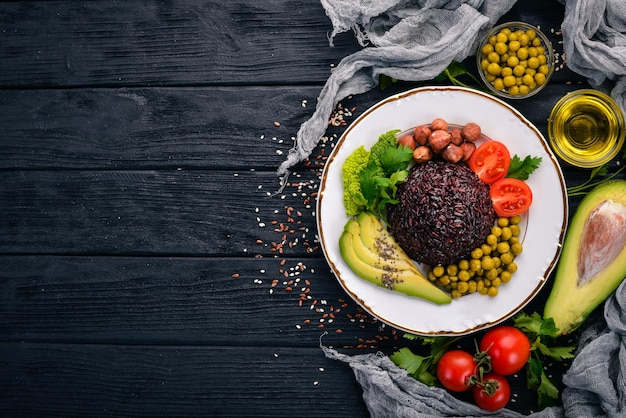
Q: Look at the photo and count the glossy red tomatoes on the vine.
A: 3